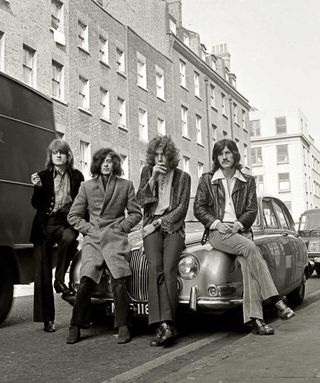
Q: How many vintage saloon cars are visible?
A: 1